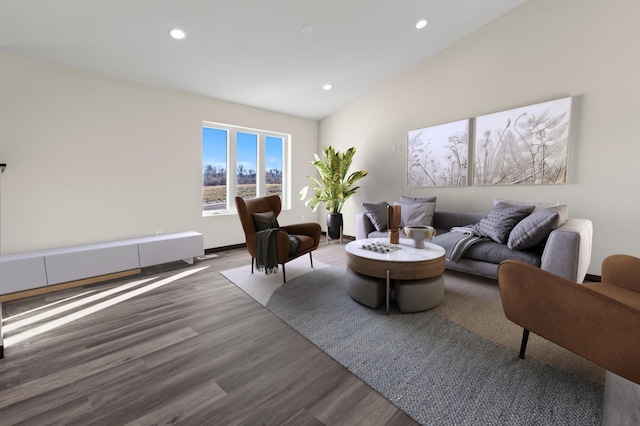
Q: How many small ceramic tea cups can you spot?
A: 0